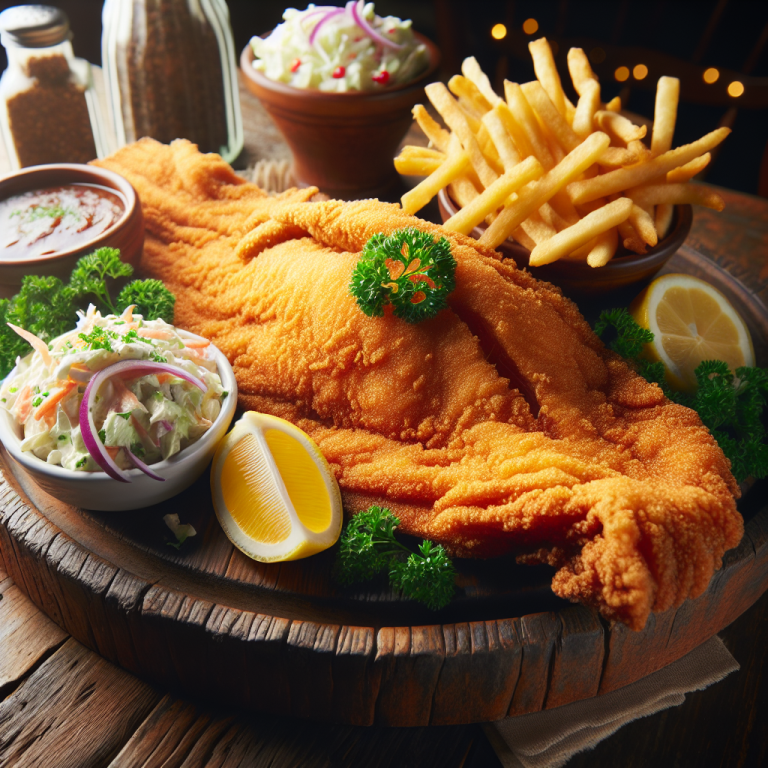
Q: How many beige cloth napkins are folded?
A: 1